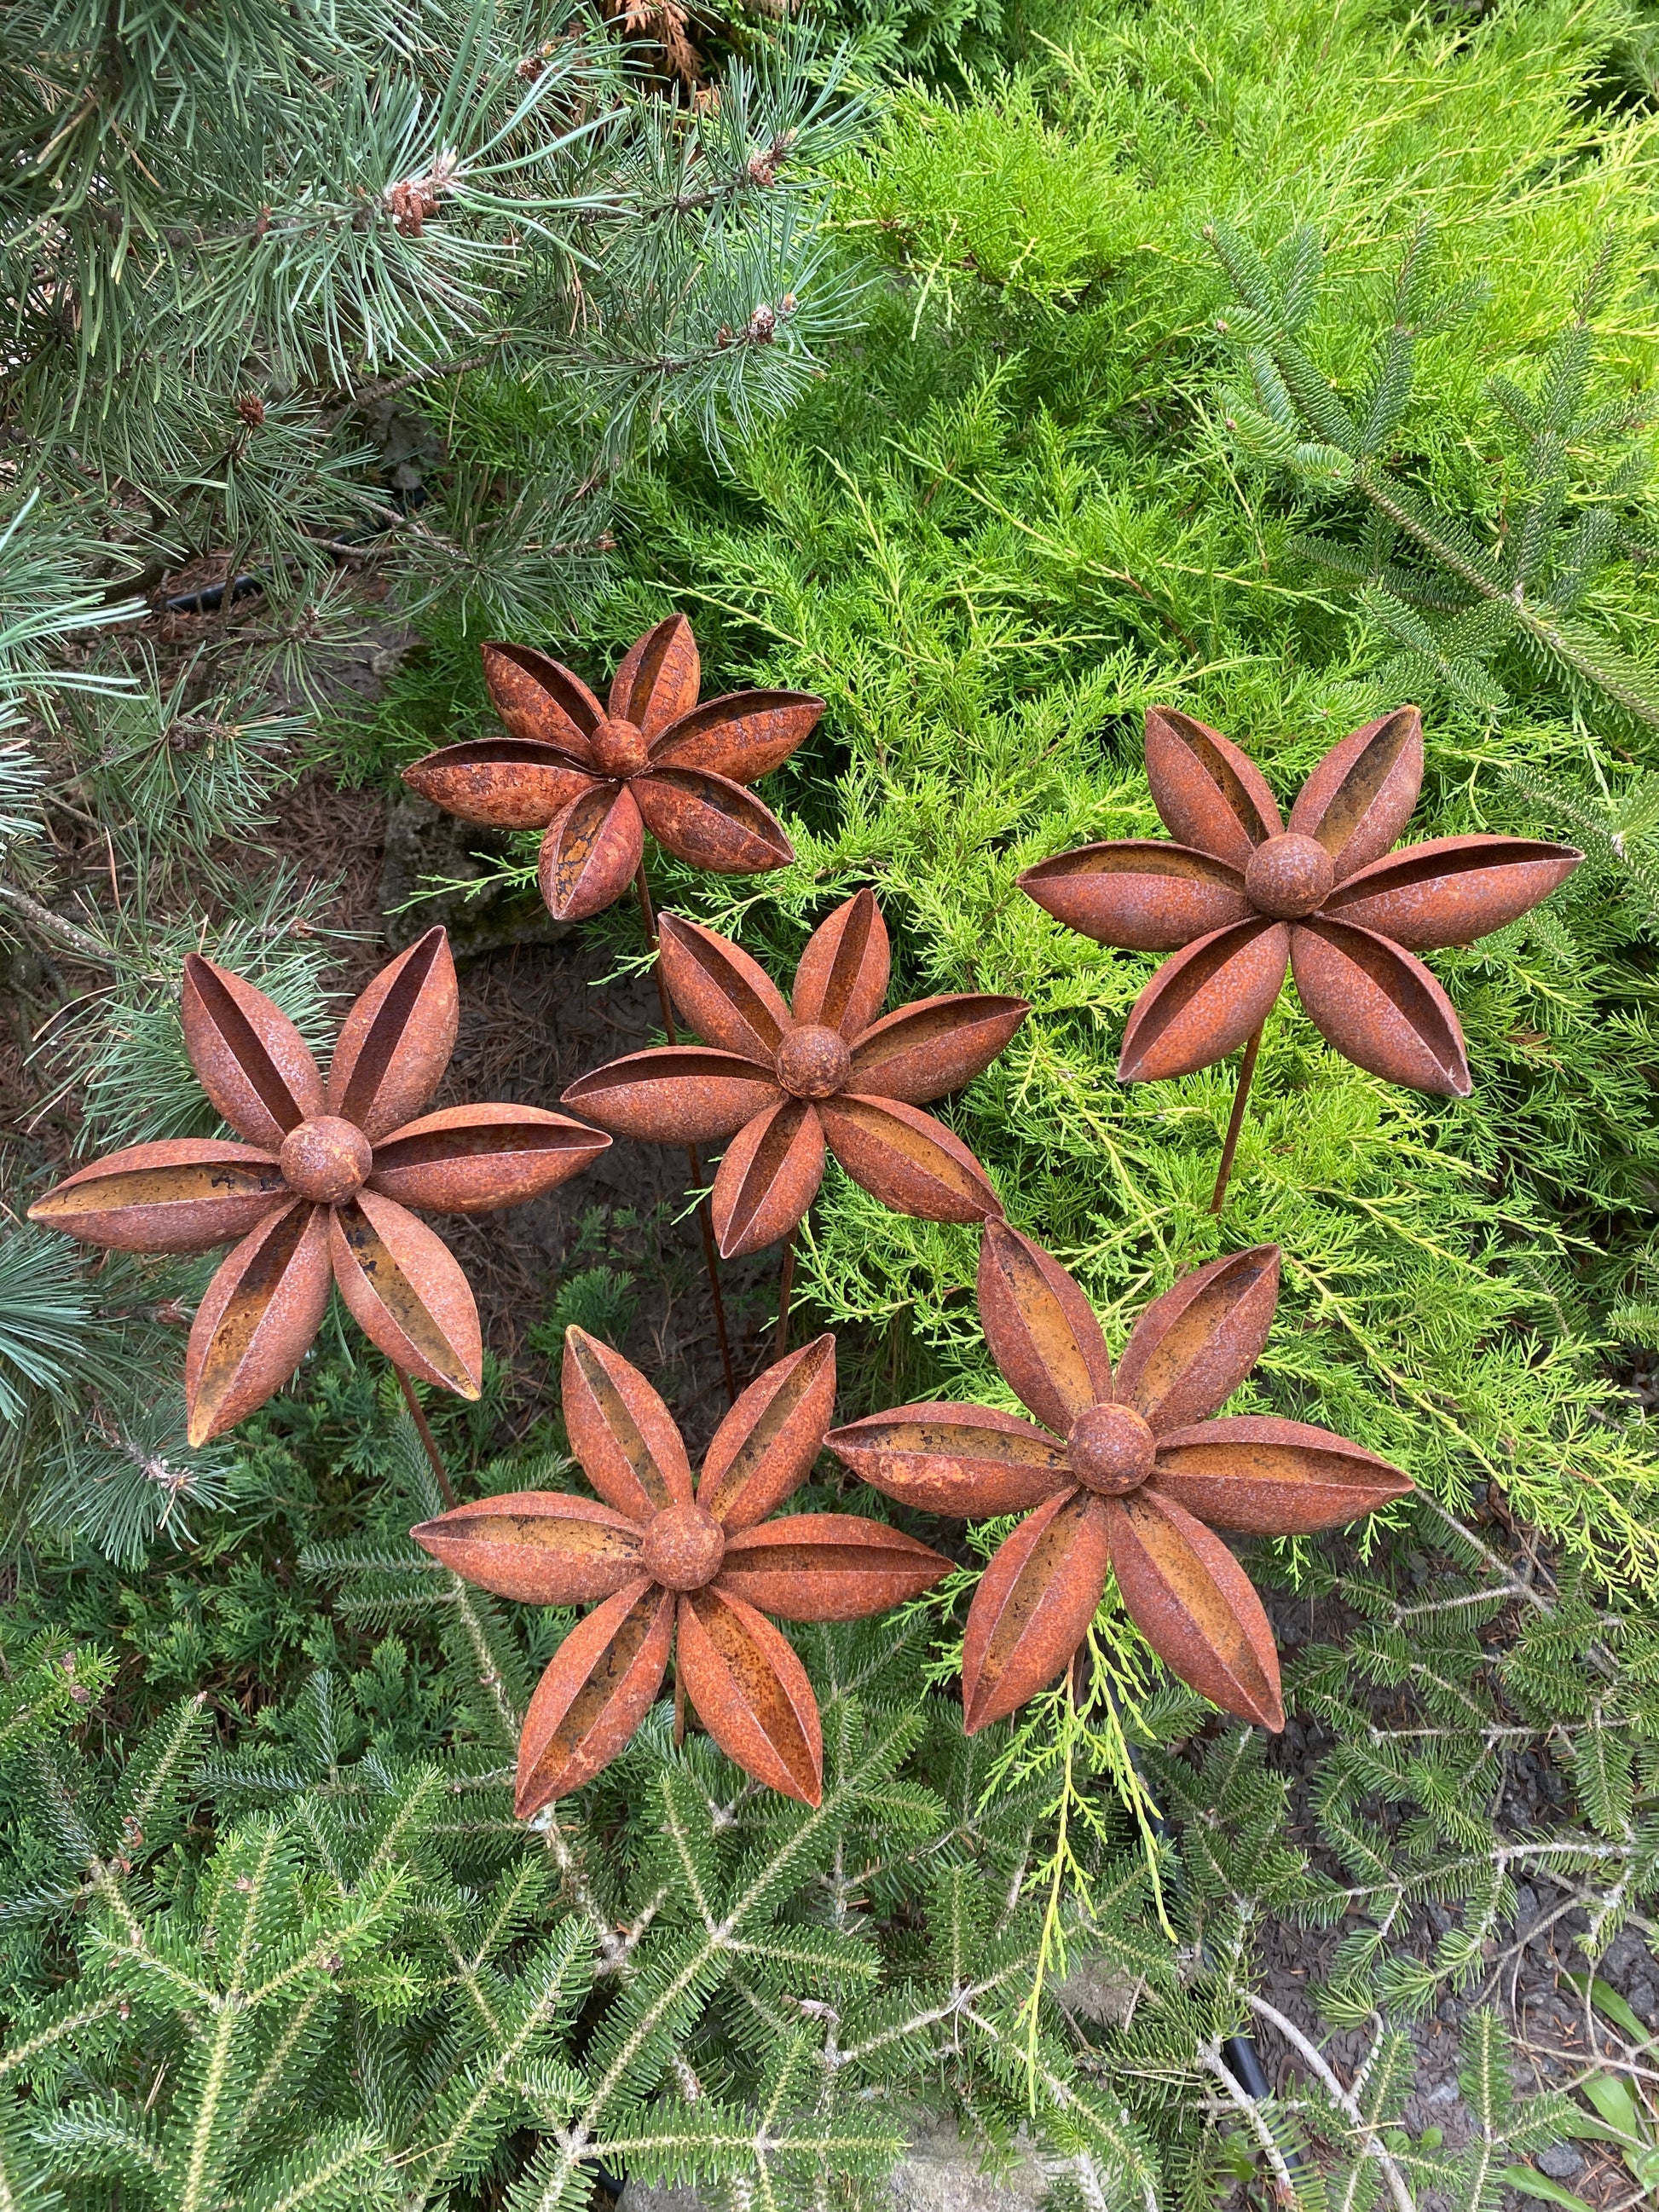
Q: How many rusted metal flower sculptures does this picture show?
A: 6